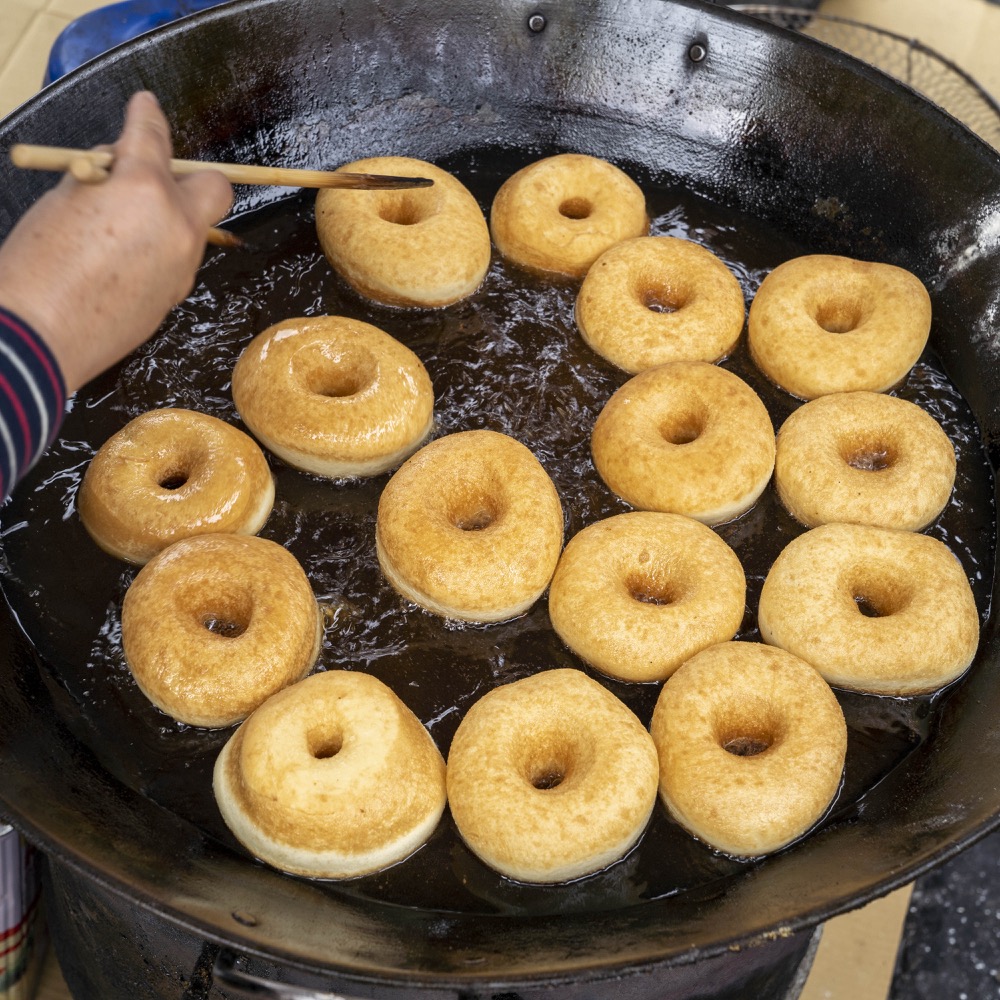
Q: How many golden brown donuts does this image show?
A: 15